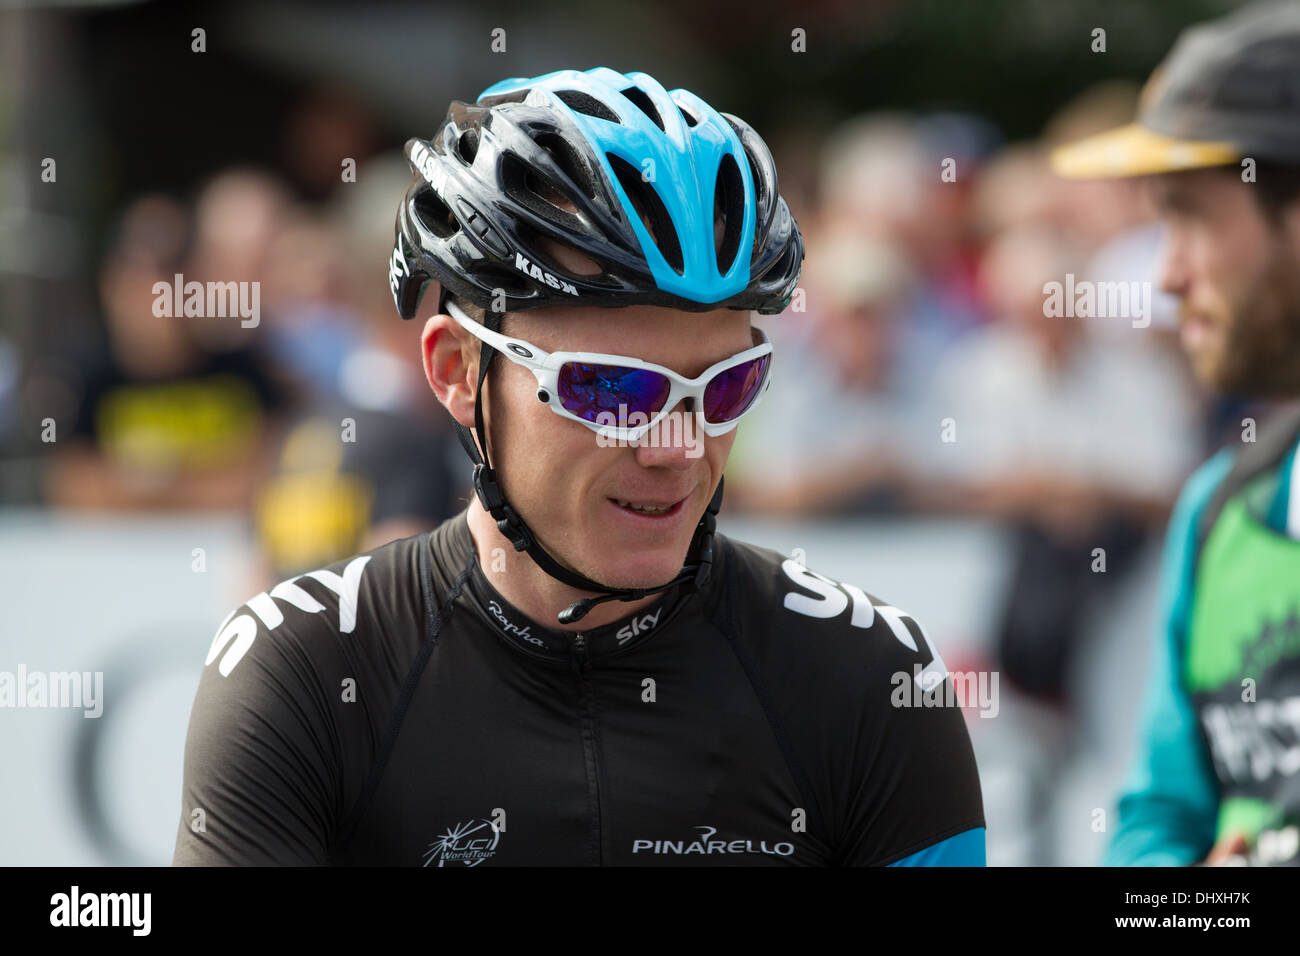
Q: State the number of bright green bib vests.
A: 1